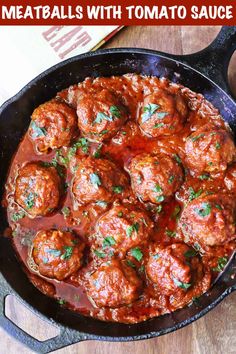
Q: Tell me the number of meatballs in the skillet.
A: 12